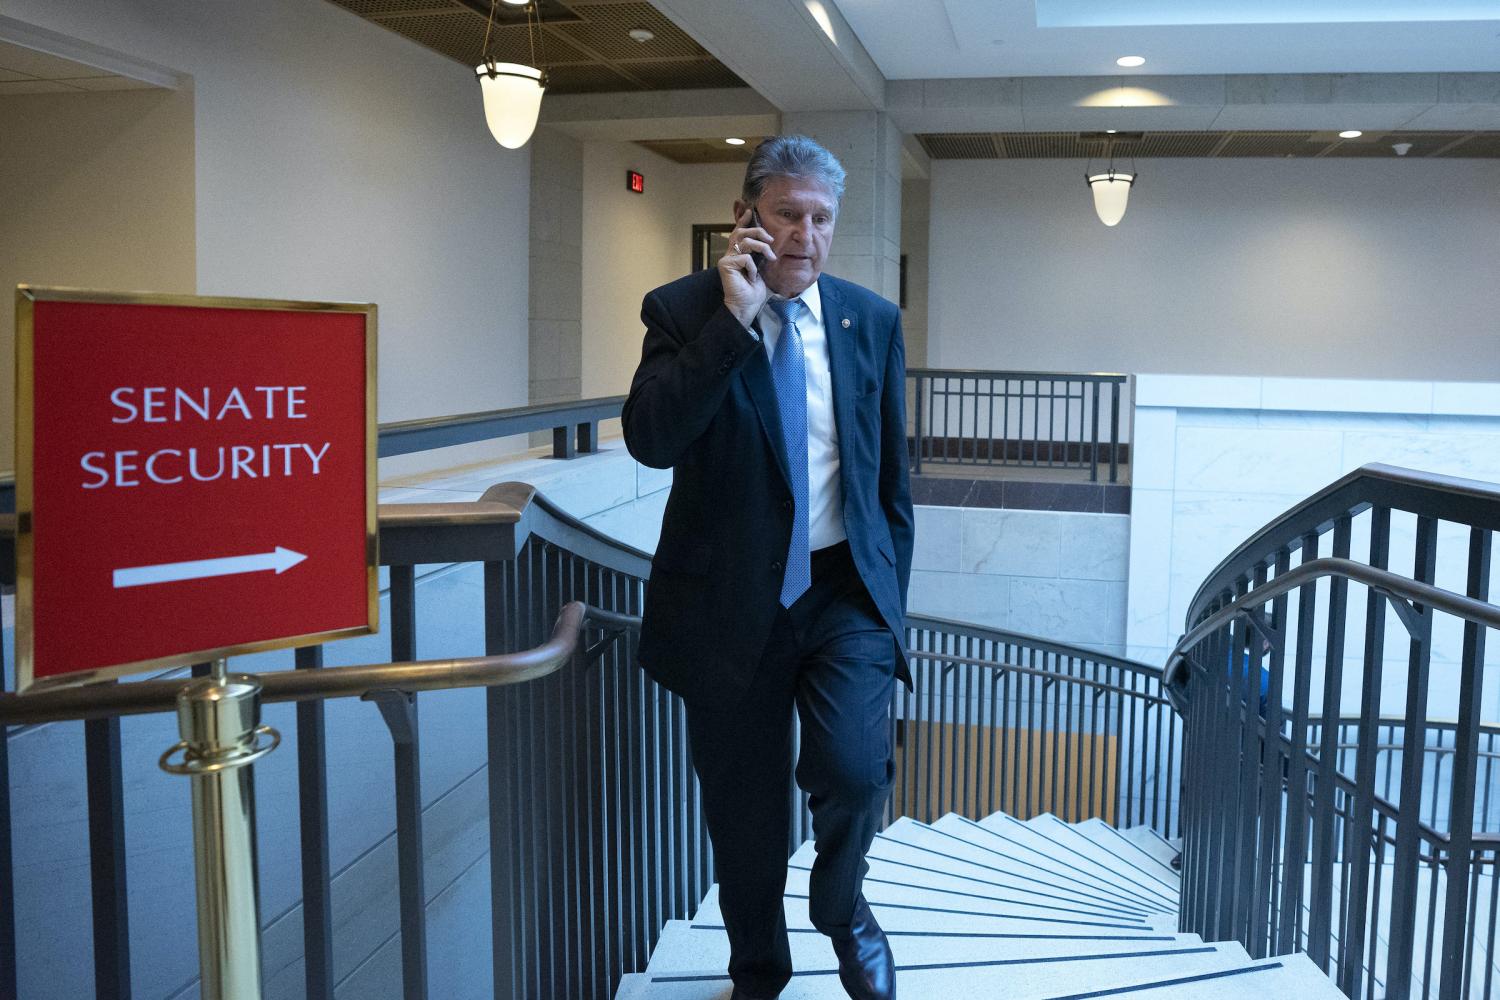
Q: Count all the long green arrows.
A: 0